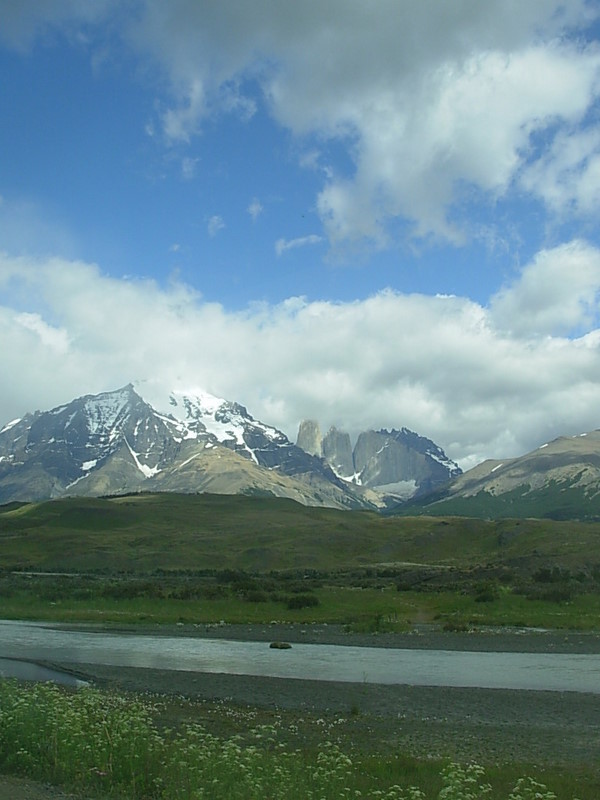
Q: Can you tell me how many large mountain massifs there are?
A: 3